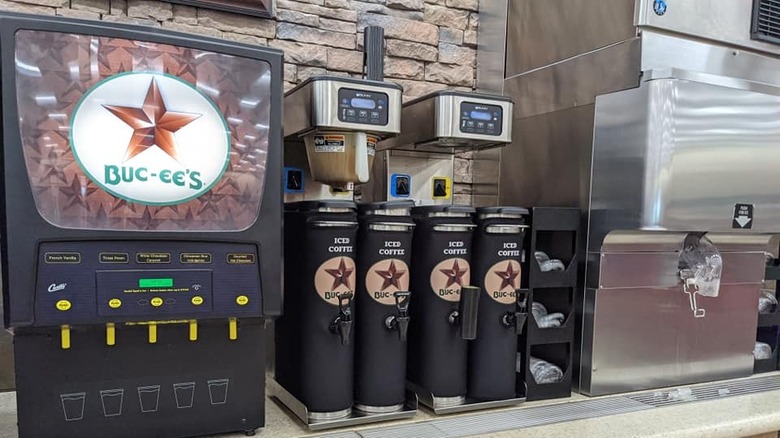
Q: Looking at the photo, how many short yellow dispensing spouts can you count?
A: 5